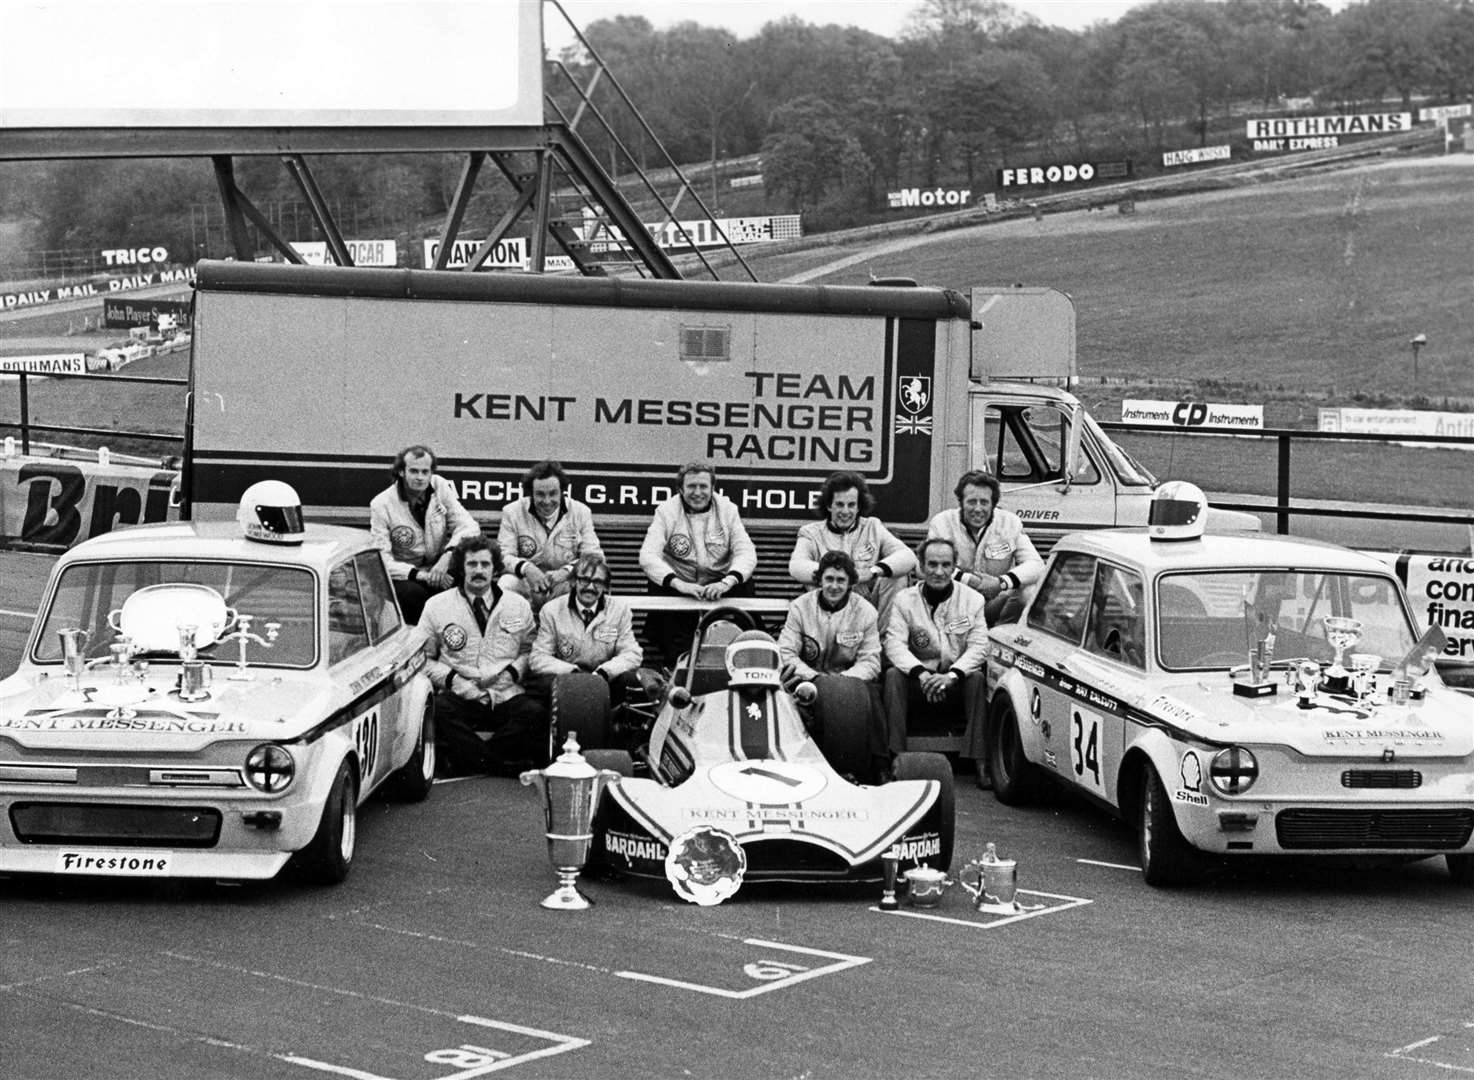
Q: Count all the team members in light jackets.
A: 9